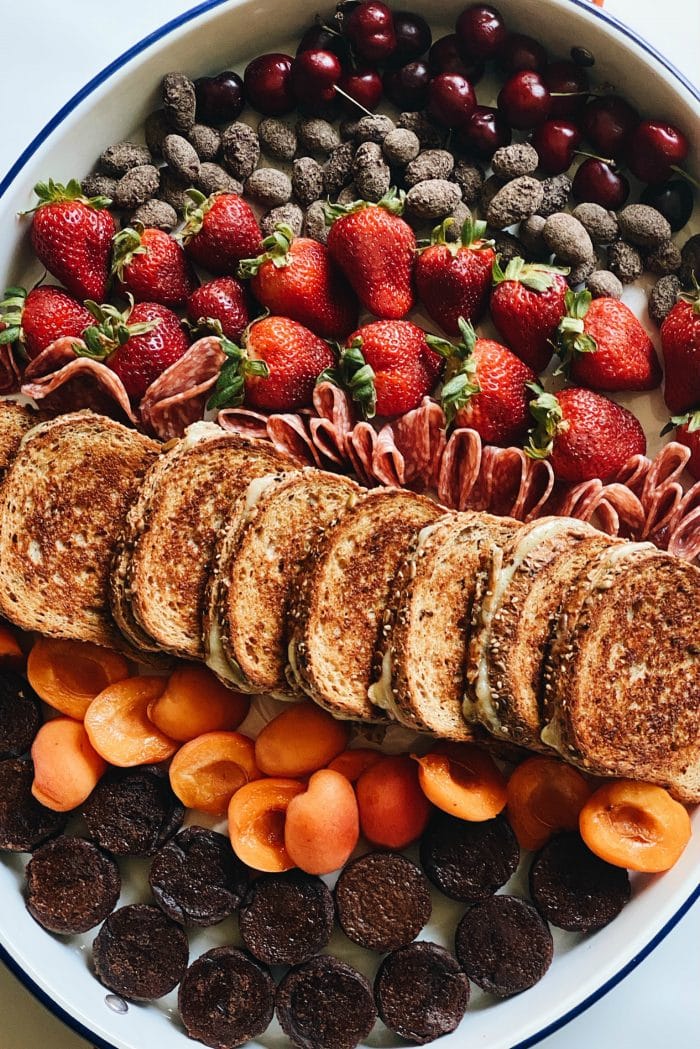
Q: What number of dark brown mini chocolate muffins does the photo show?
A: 14